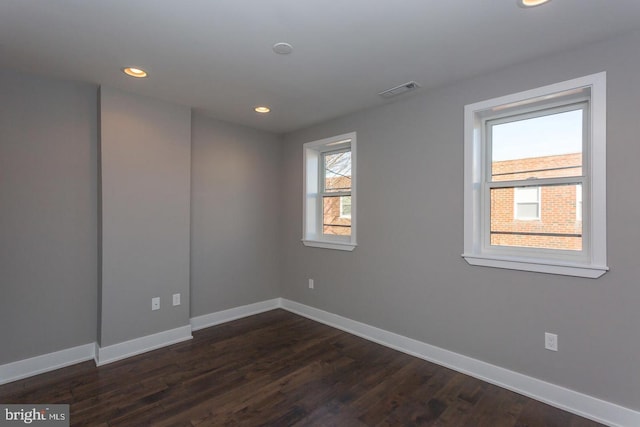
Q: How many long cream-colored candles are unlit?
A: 0